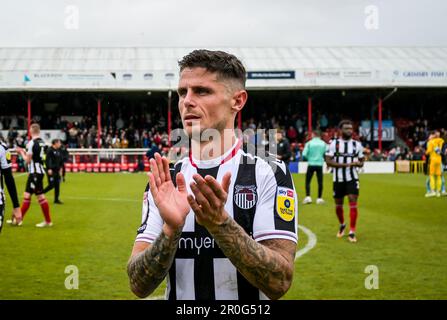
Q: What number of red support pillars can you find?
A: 6